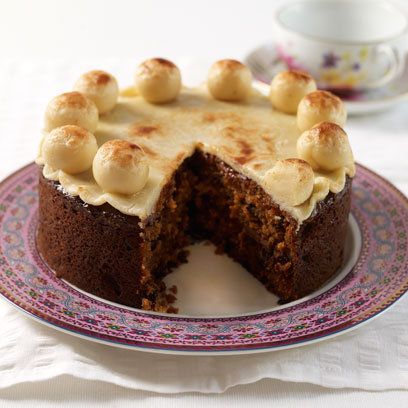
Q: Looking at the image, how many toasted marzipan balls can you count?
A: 10